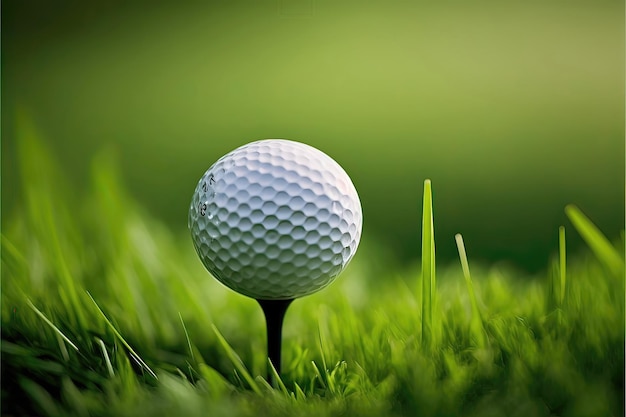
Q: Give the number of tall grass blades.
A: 4